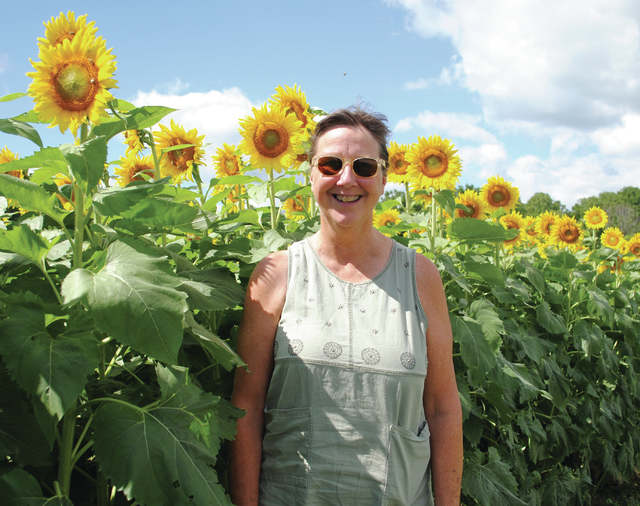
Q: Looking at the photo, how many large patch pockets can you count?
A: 2